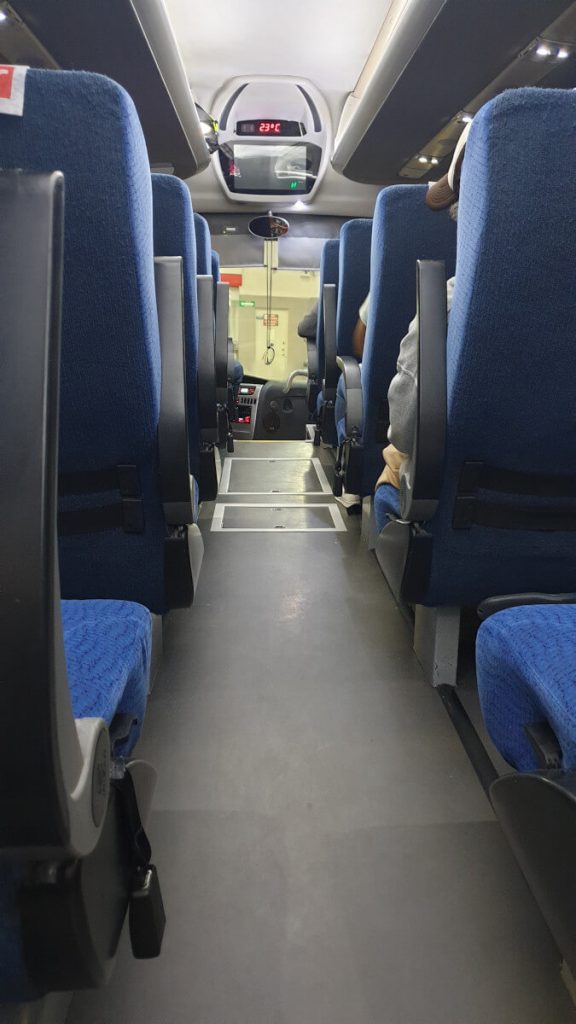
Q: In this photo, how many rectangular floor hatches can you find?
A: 2